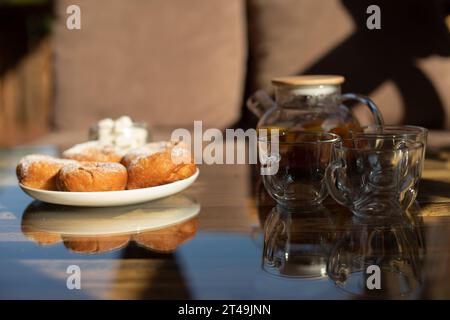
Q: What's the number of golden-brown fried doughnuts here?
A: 4